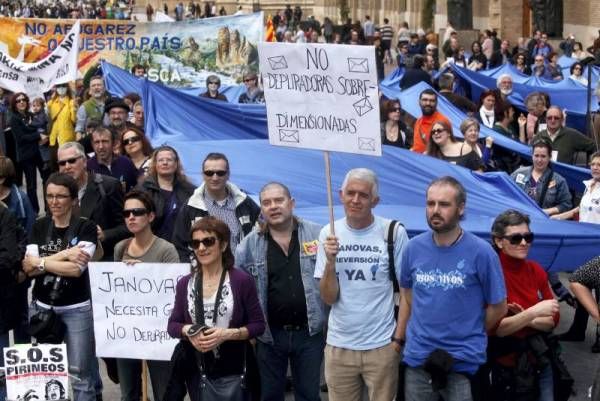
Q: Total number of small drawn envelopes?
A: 5